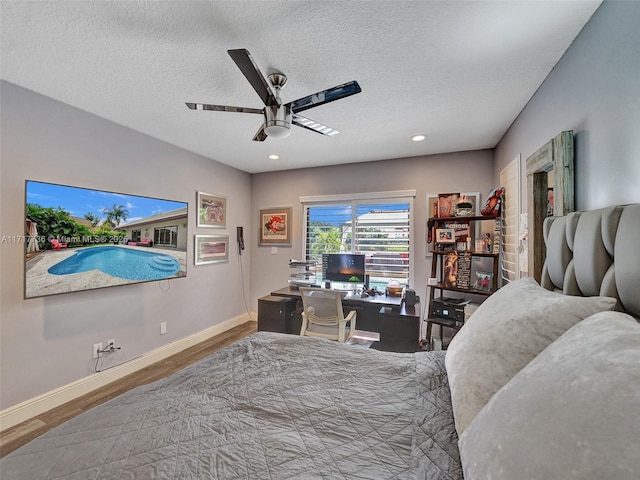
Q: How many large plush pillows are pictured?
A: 2